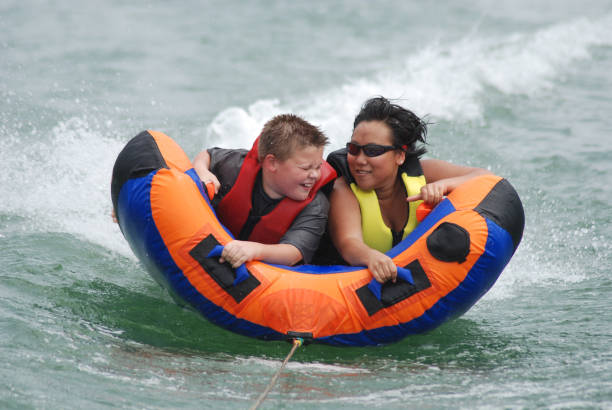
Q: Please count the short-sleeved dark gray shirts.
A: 1